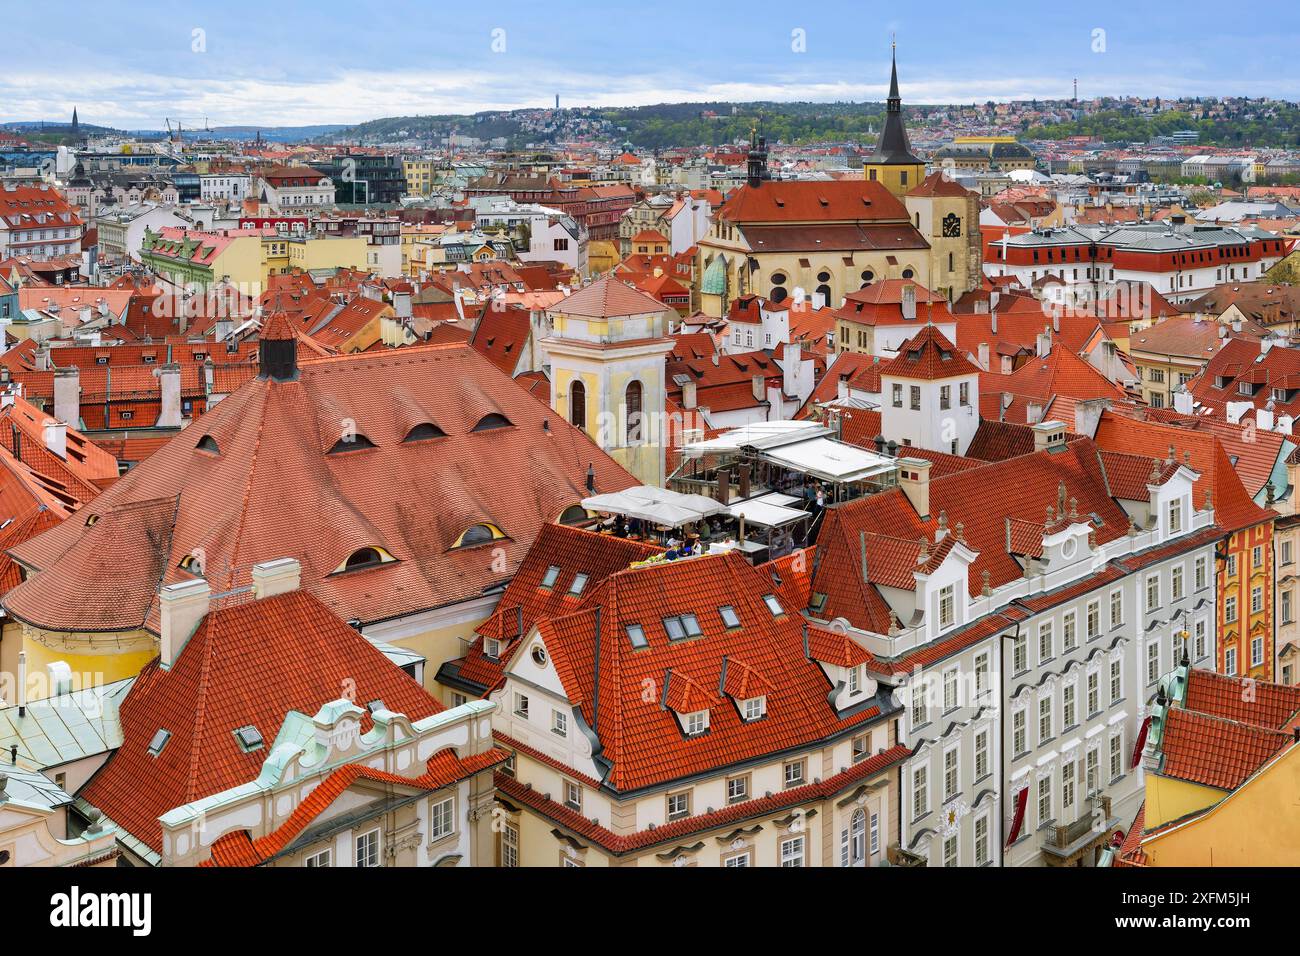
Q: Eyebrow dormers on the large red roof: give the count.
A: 9